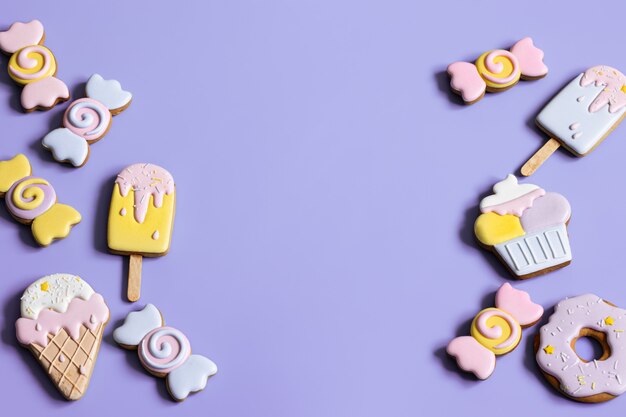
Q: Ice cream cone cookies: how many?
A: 1